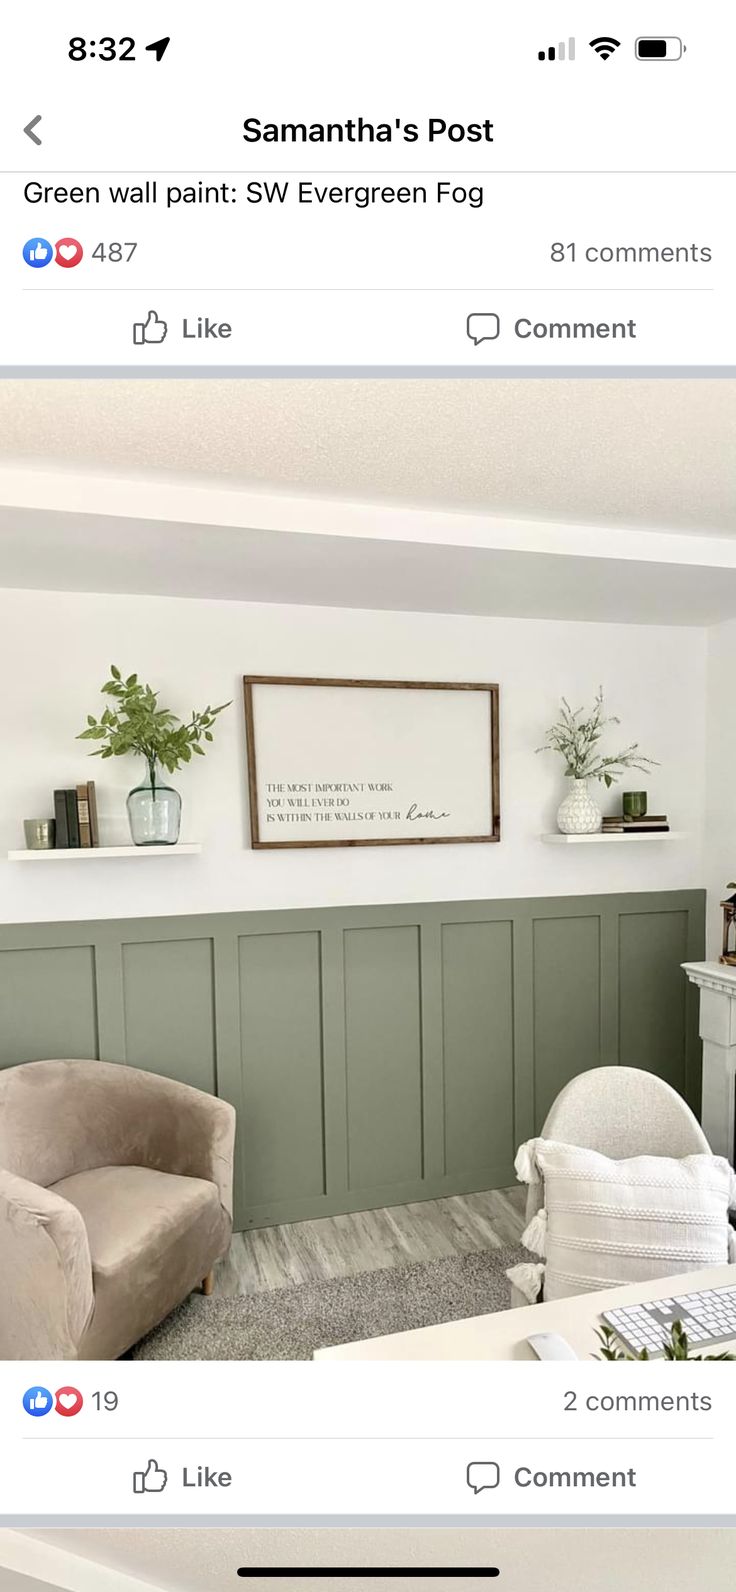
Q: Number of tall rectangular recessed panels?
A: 7